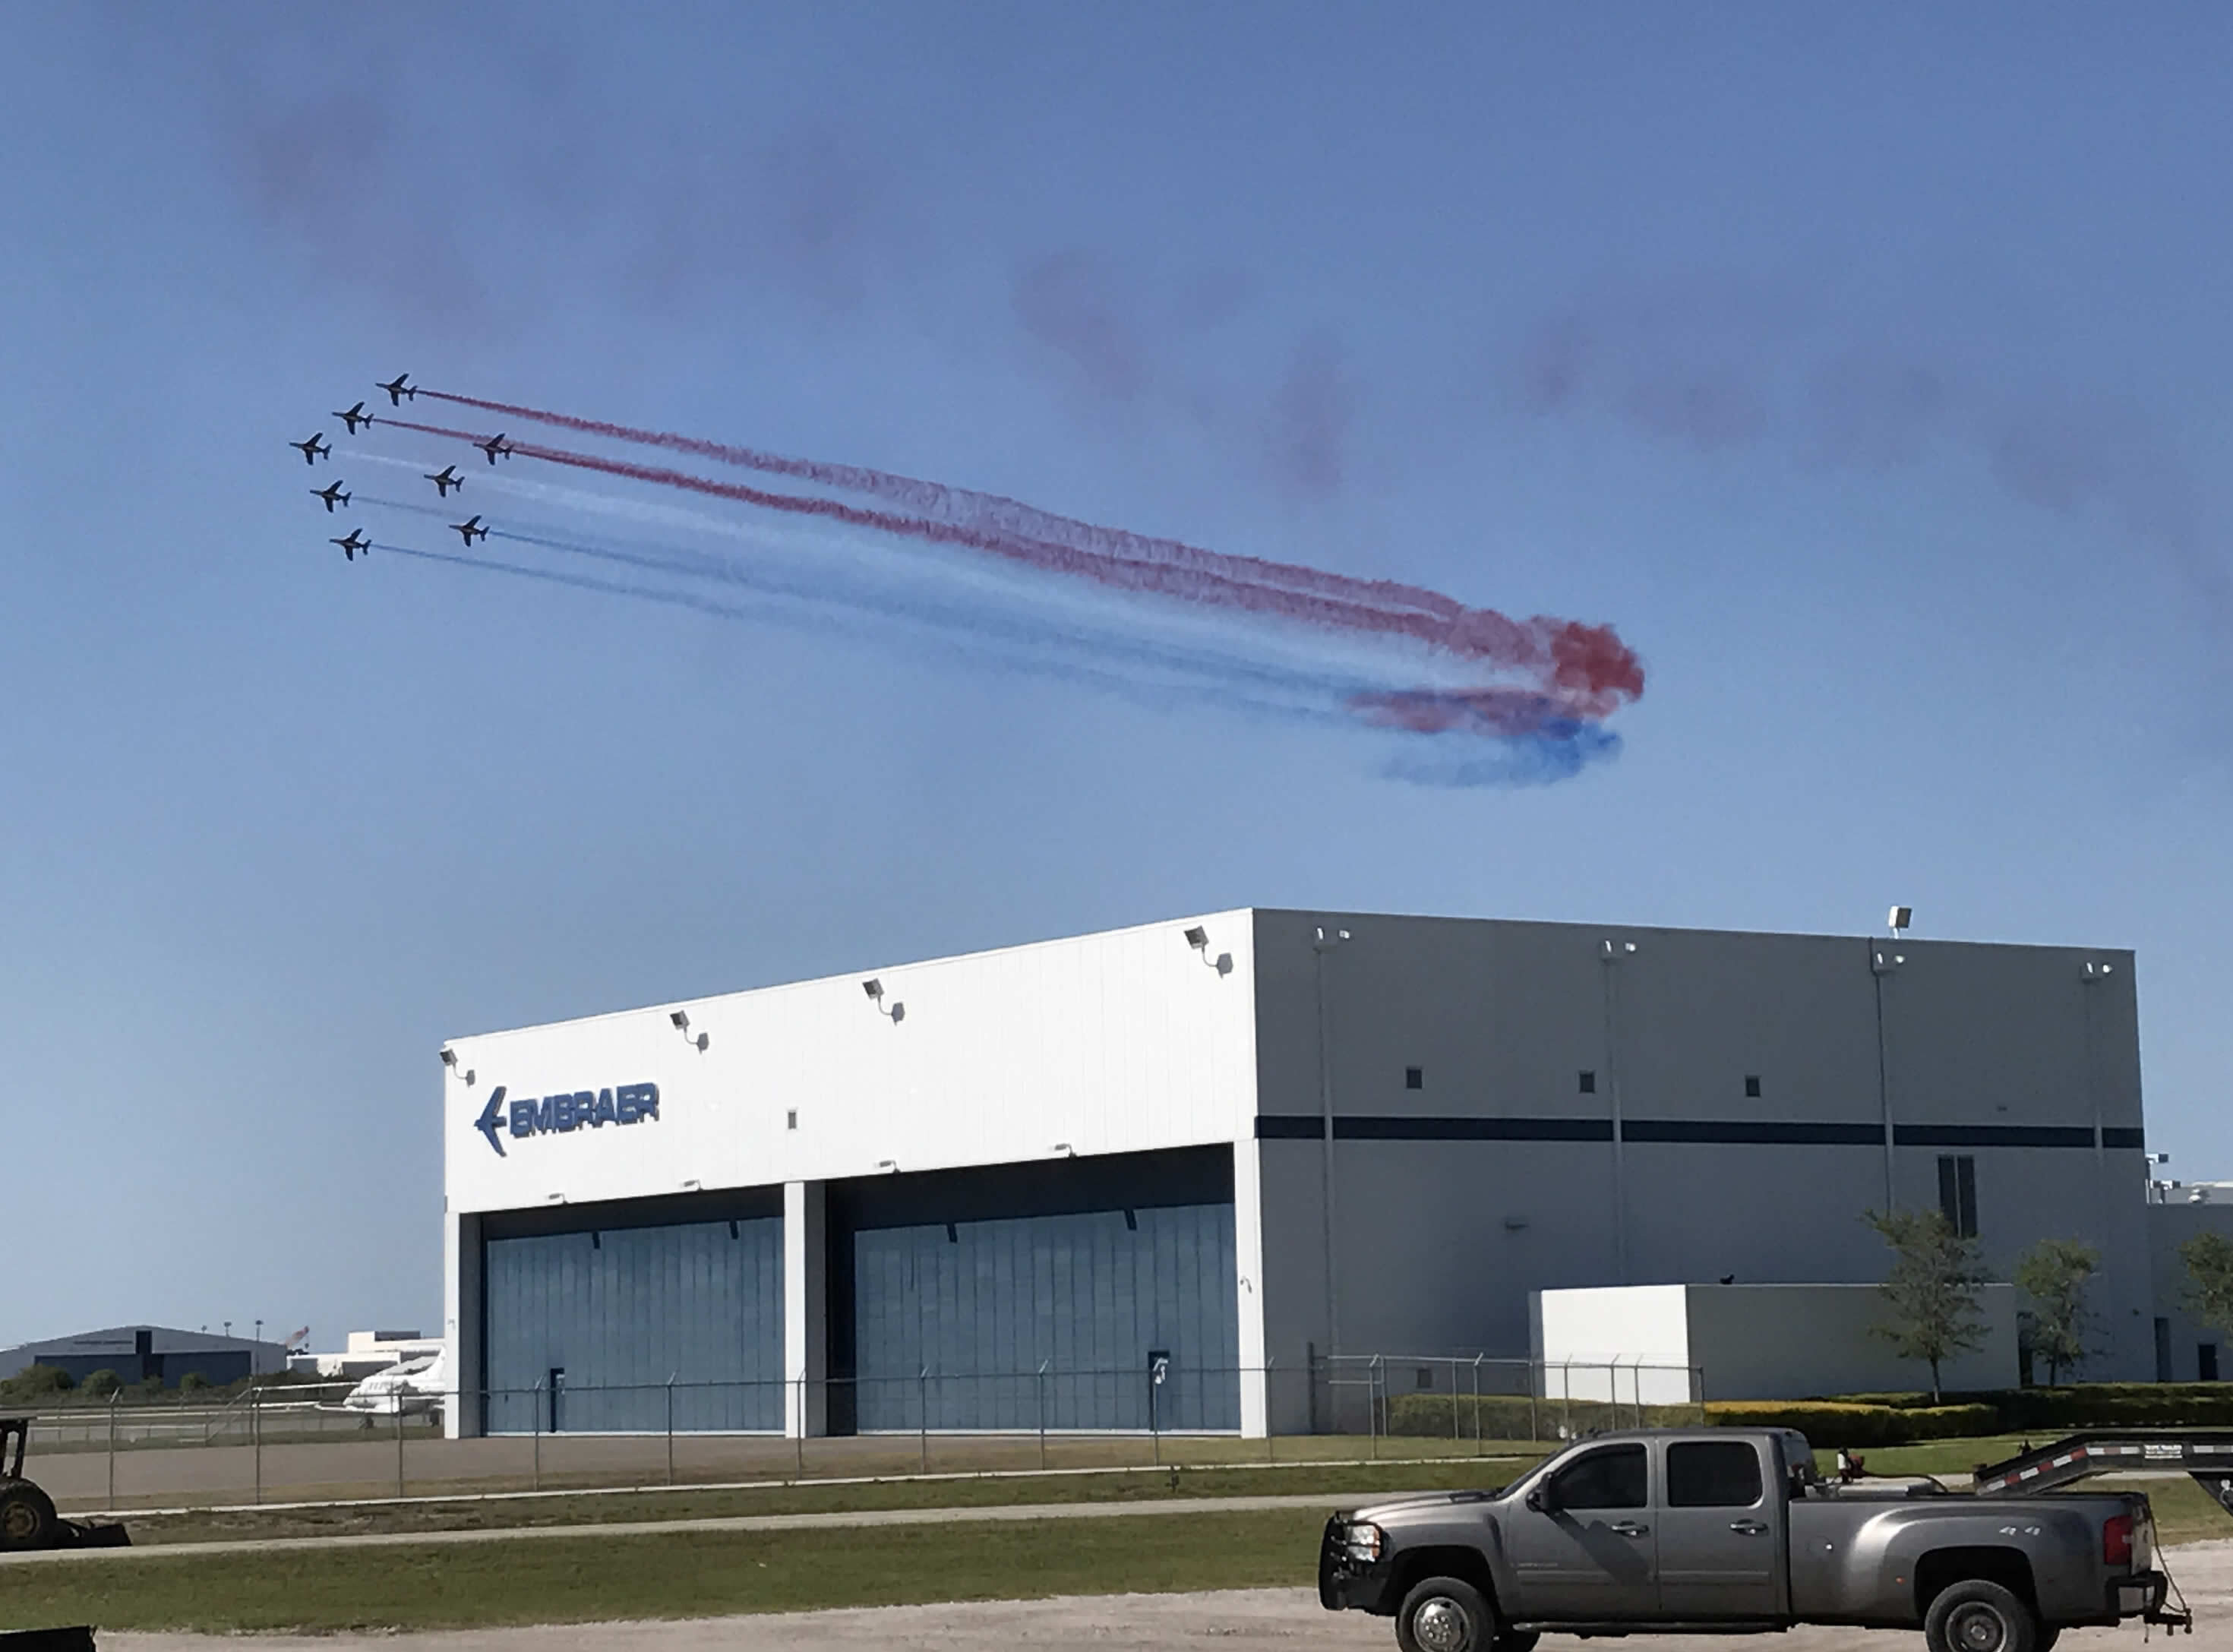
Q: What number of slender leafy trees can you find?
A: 3